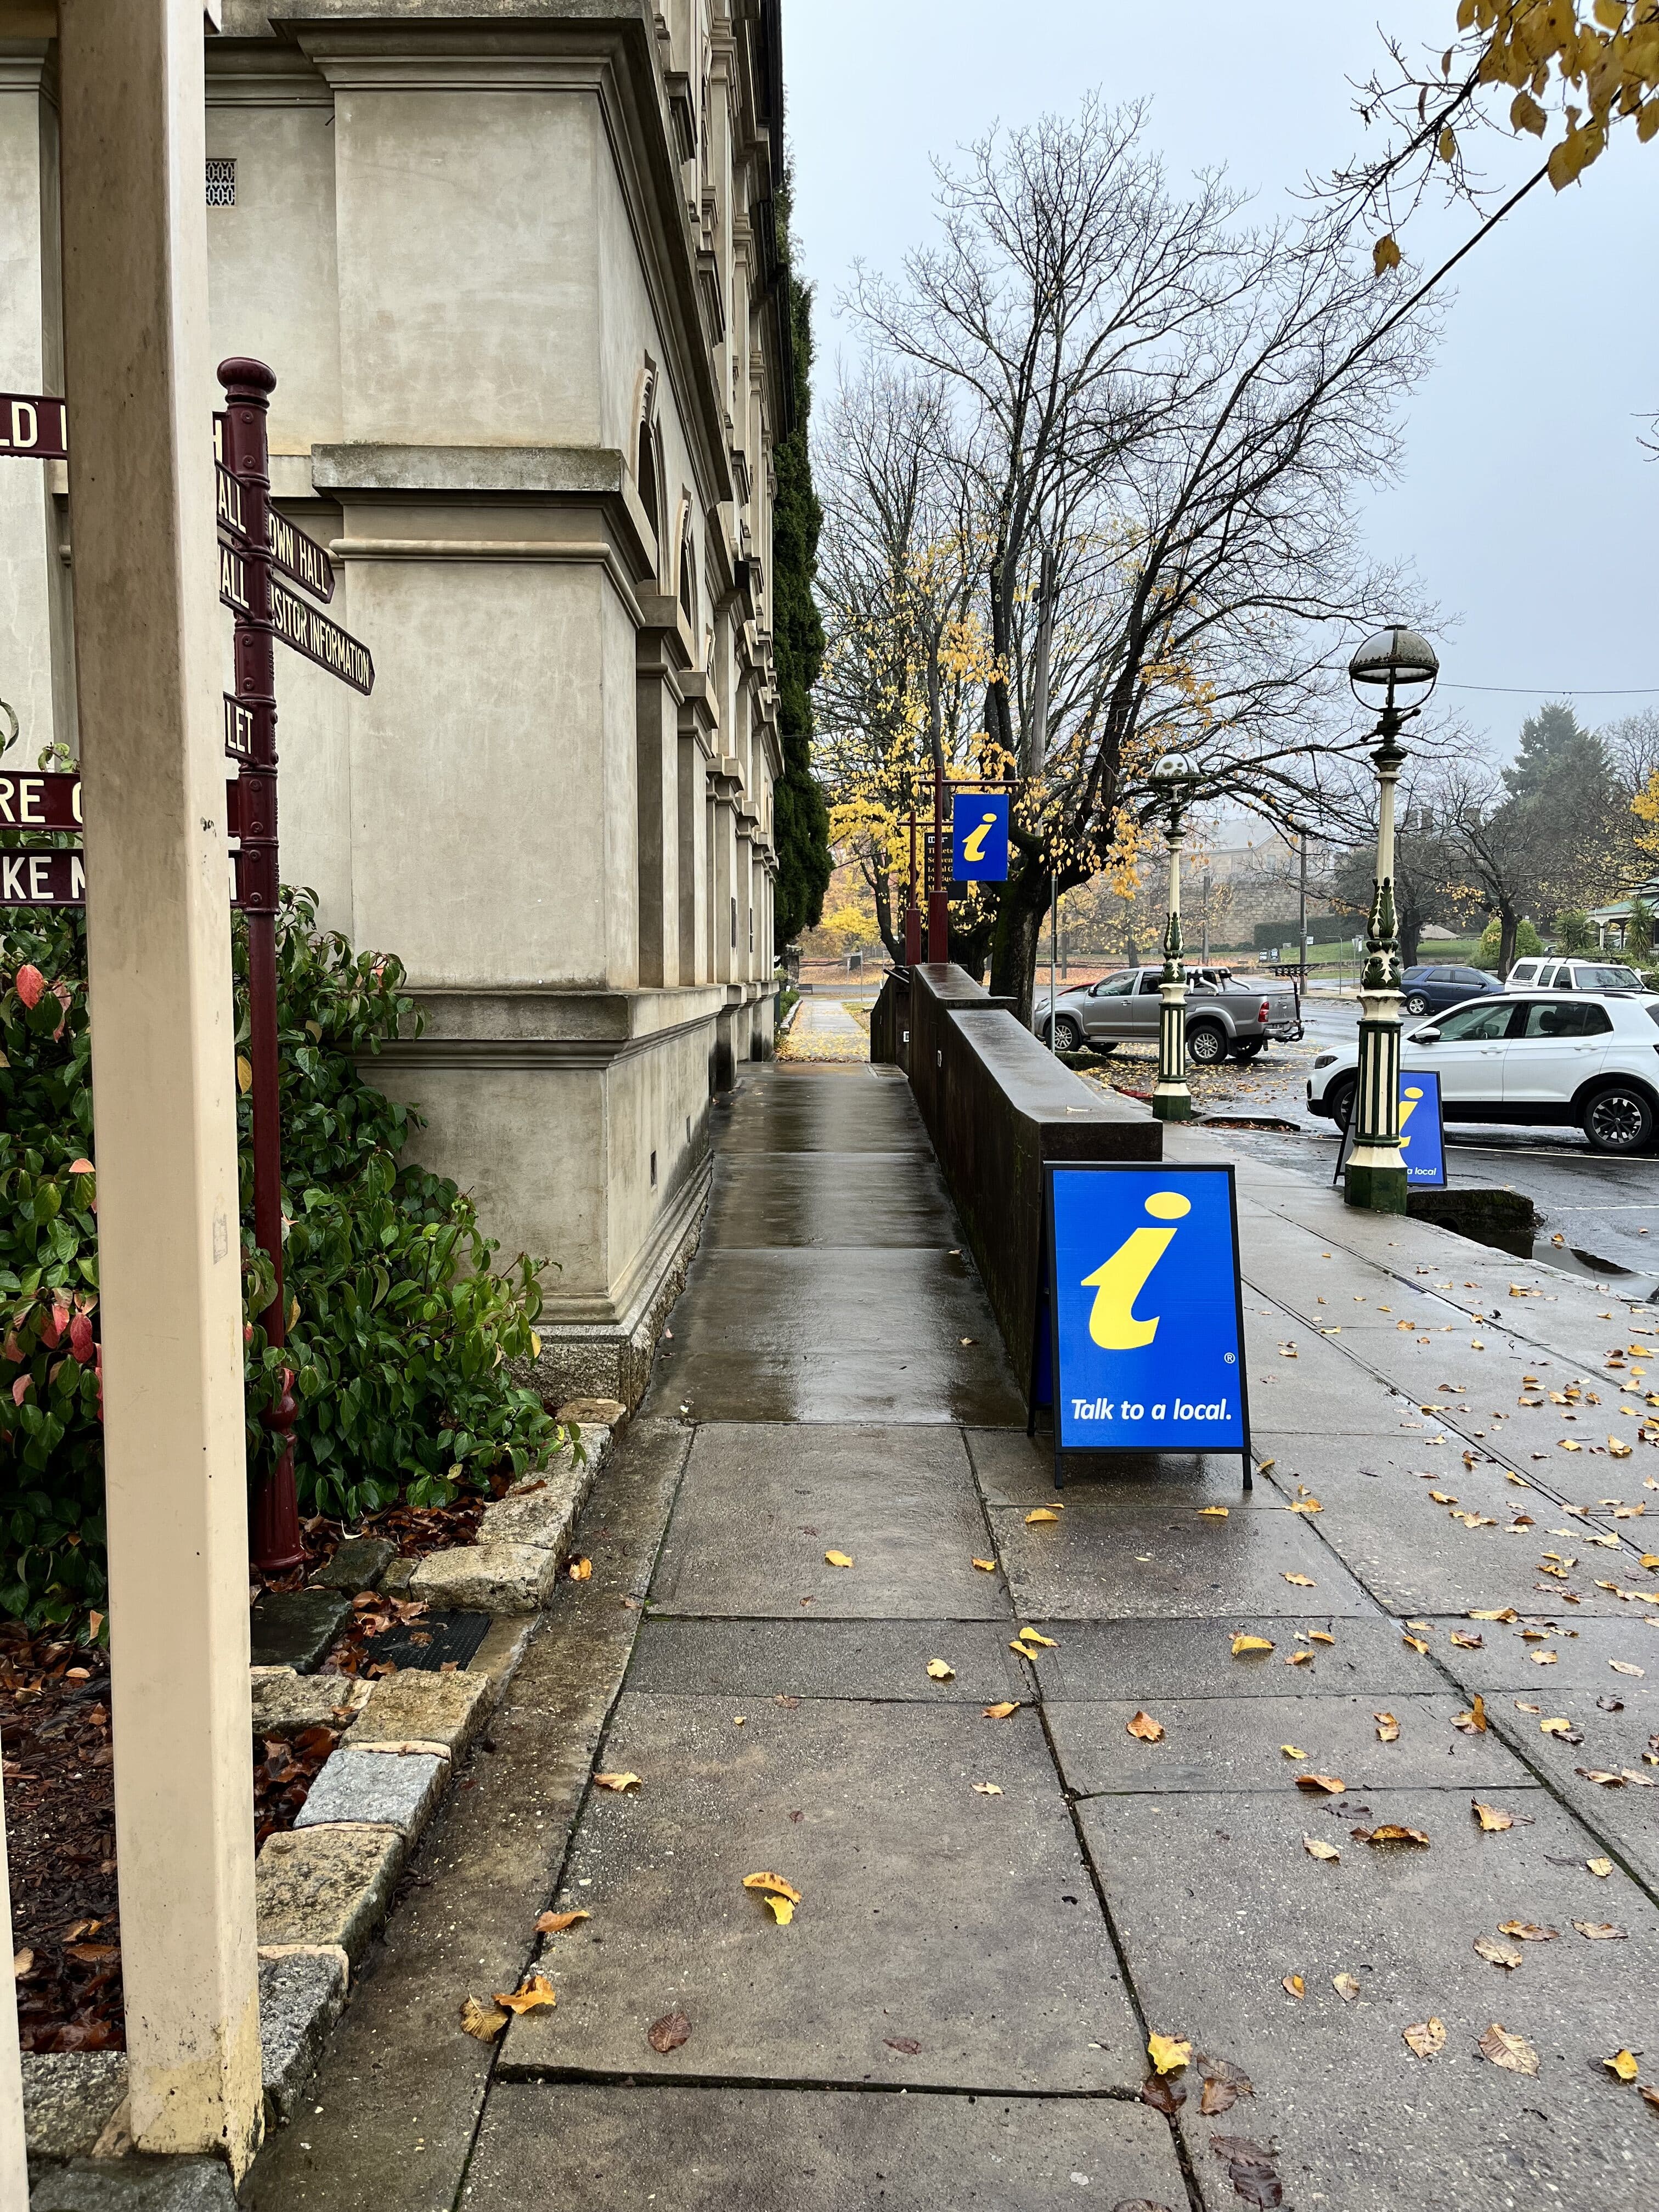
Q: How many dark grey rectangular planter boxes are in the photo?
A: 0